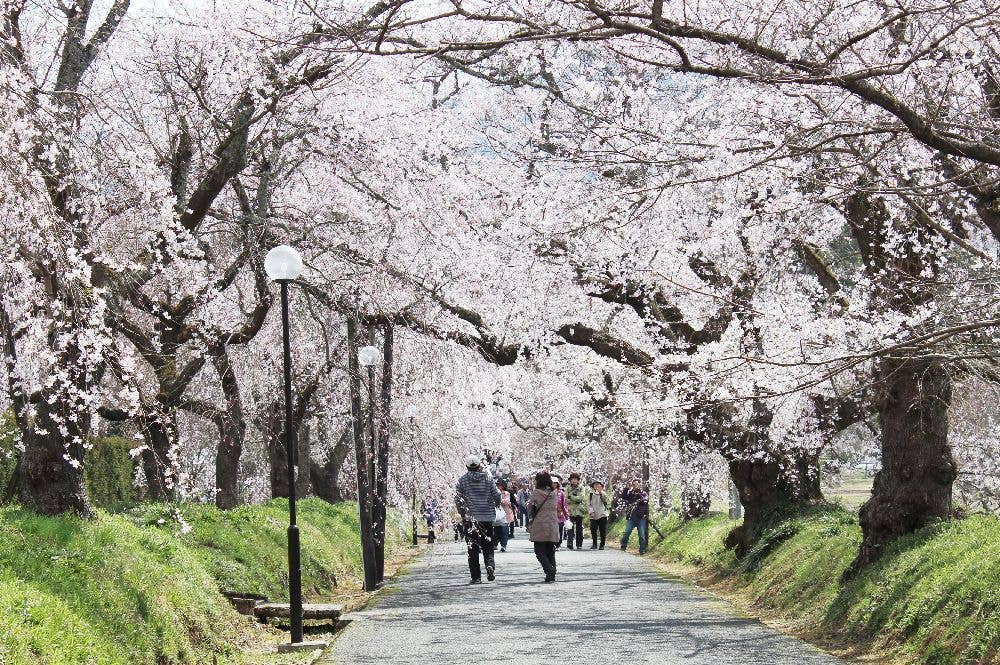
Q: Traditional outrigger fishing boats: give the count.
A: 0